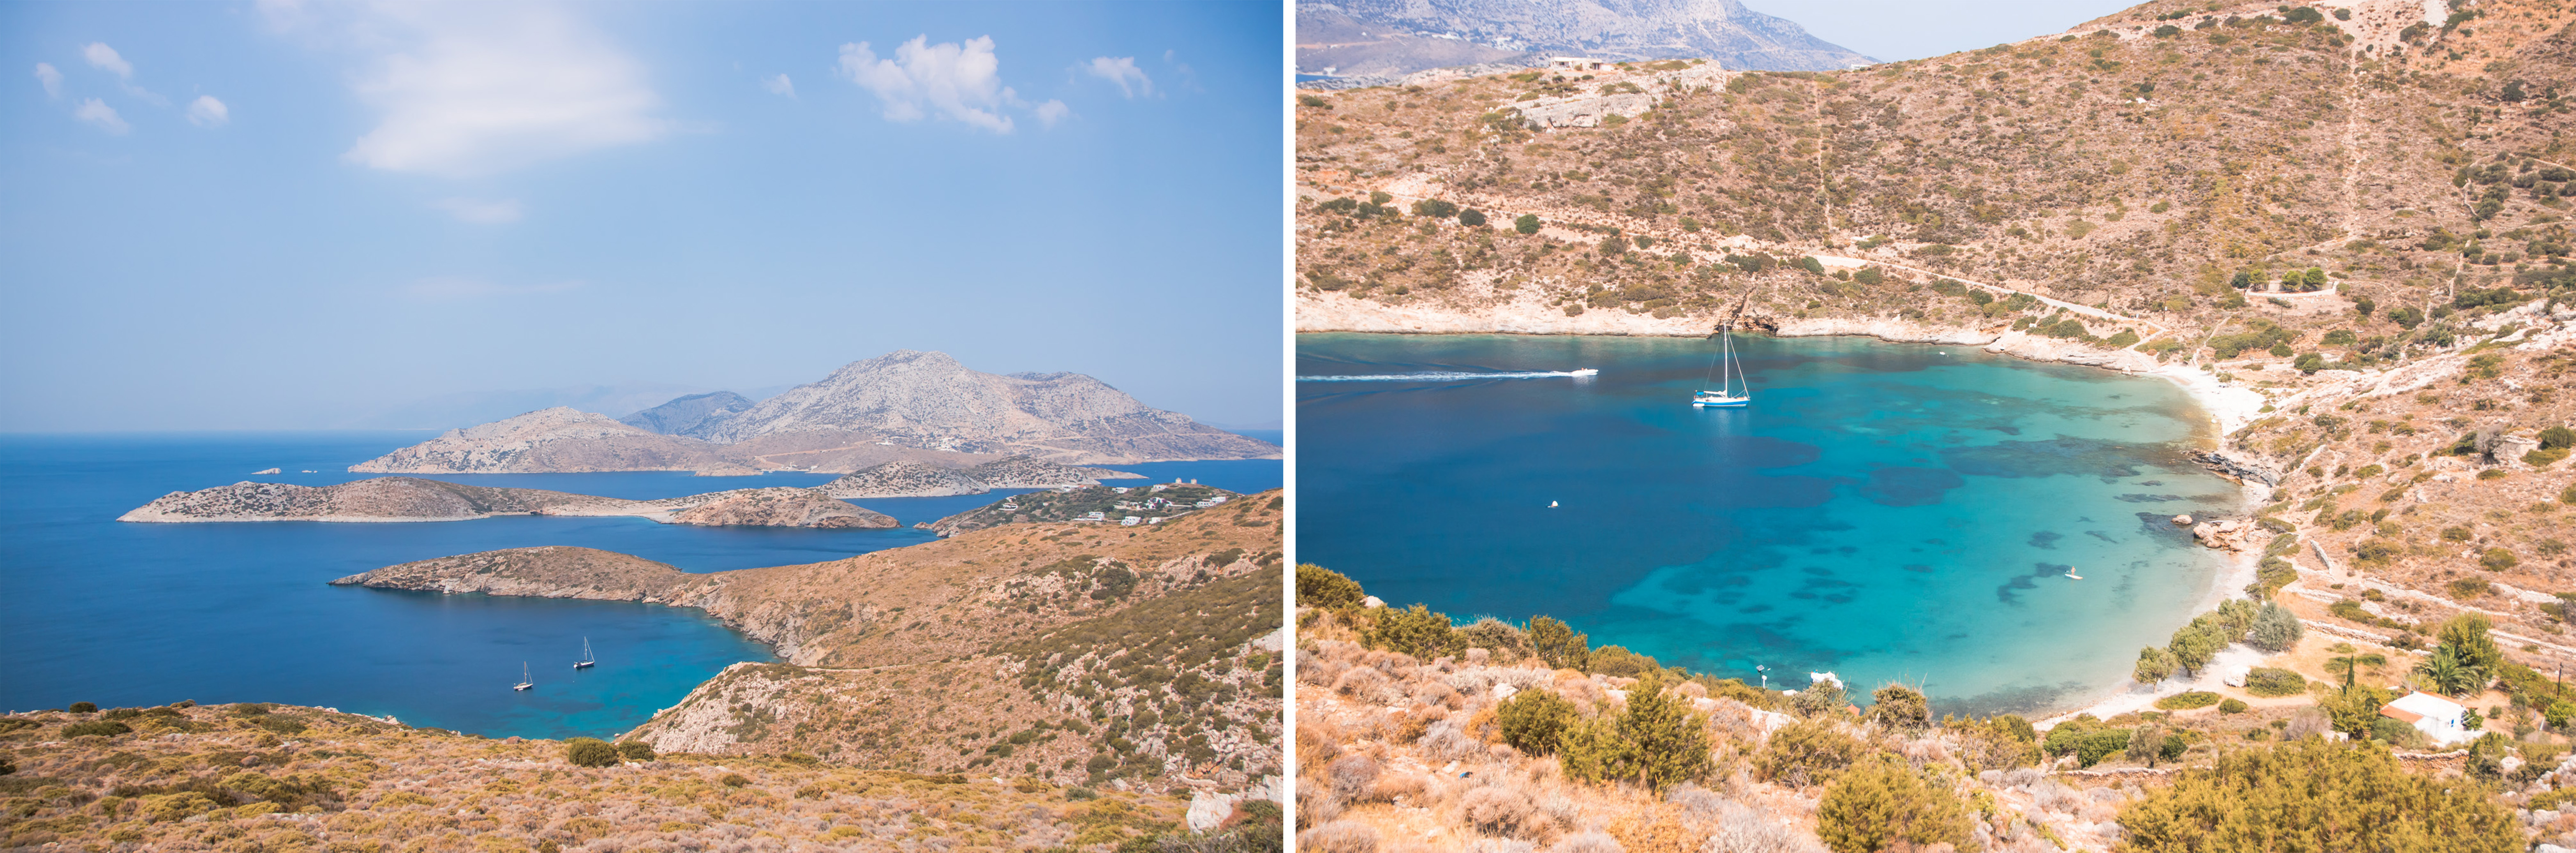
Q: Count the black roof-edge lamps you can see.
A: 0